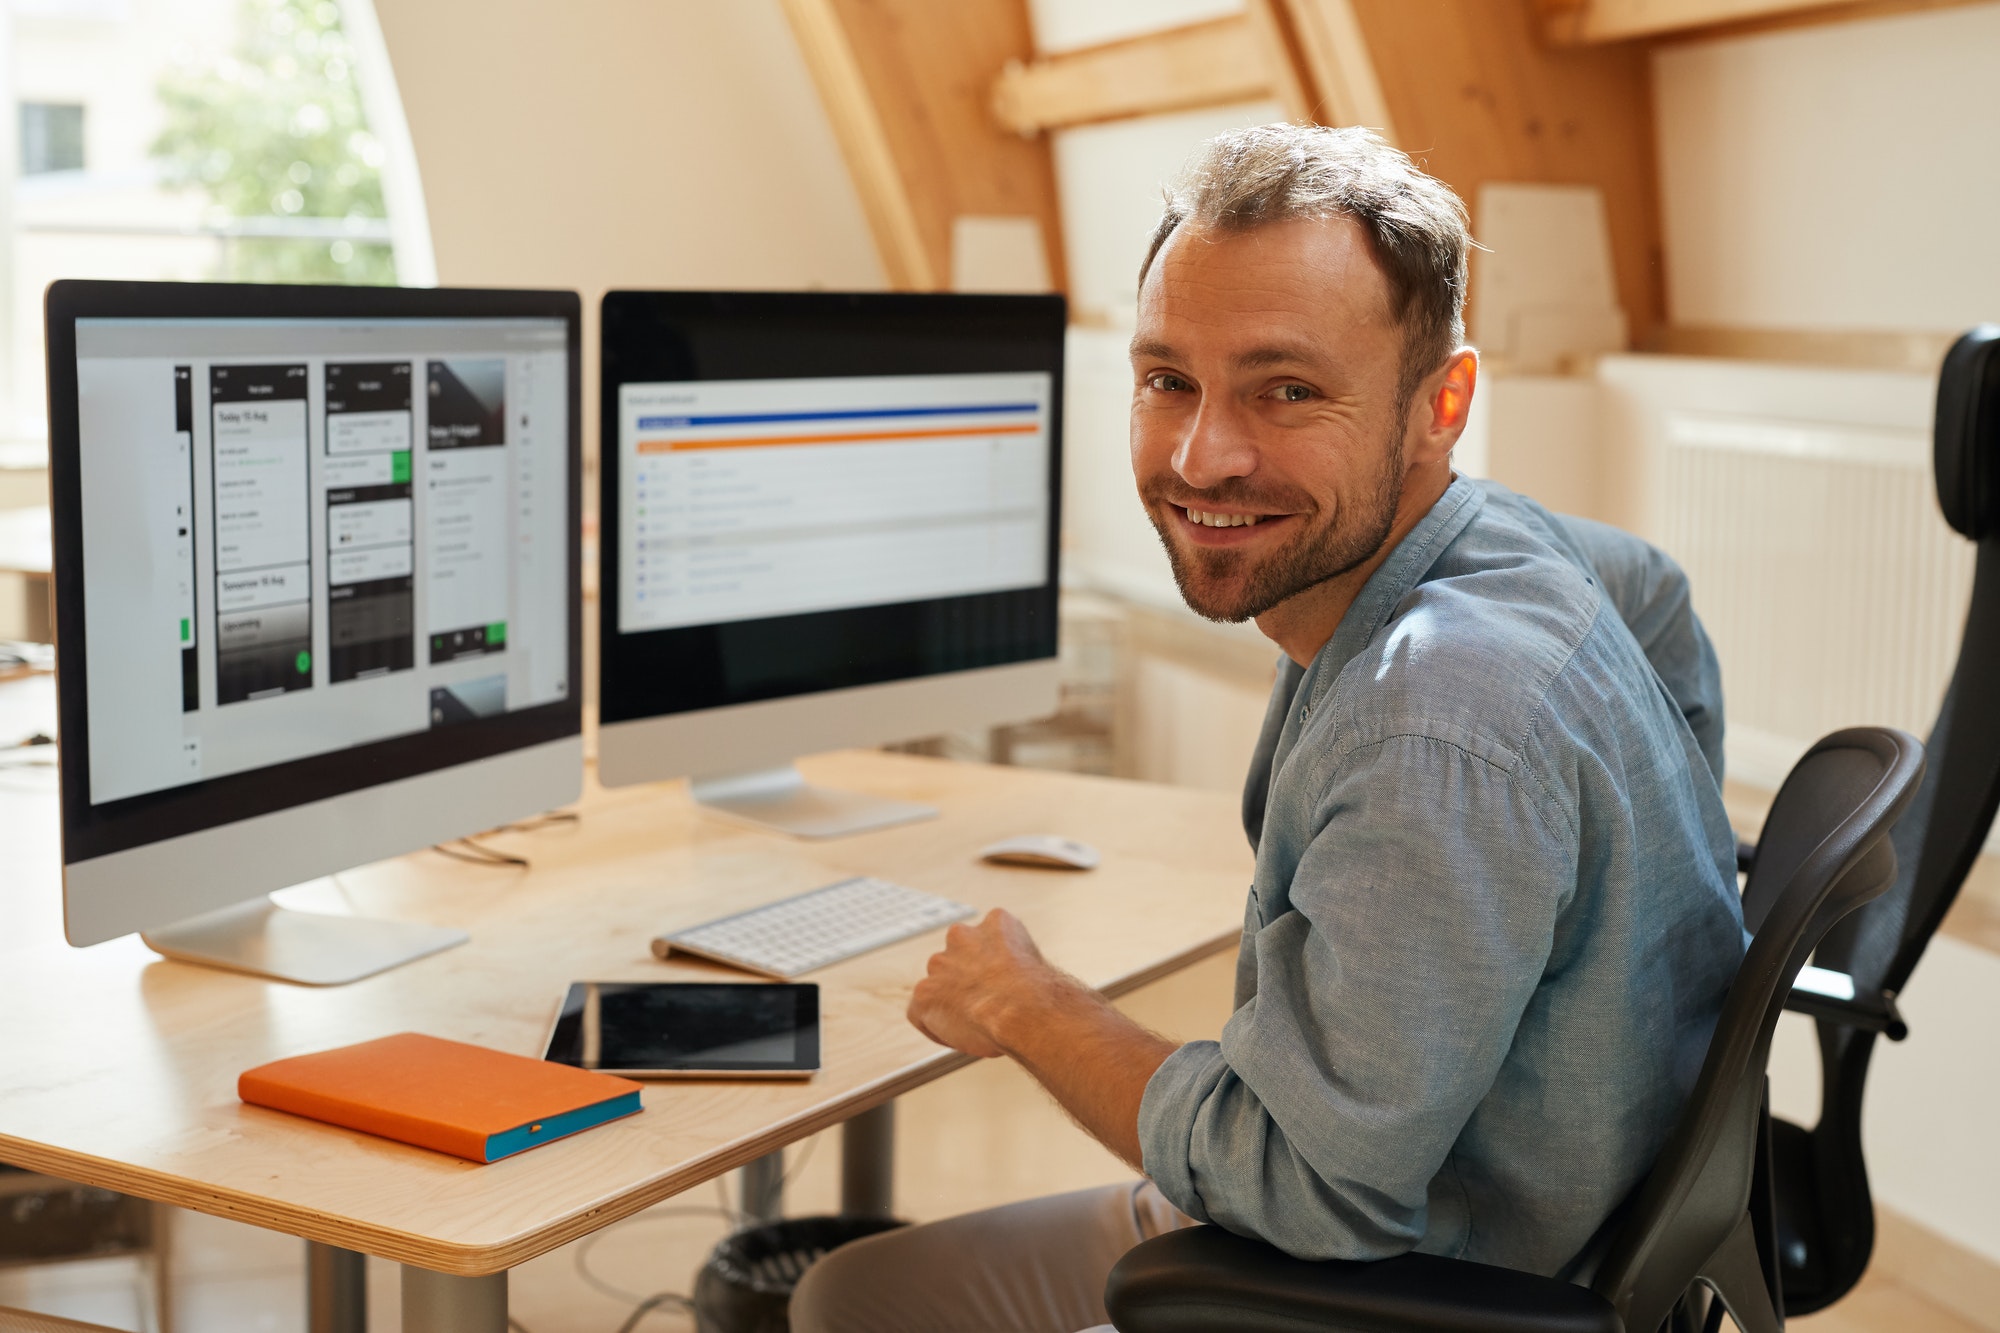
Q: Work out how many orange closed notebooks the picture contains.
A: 1